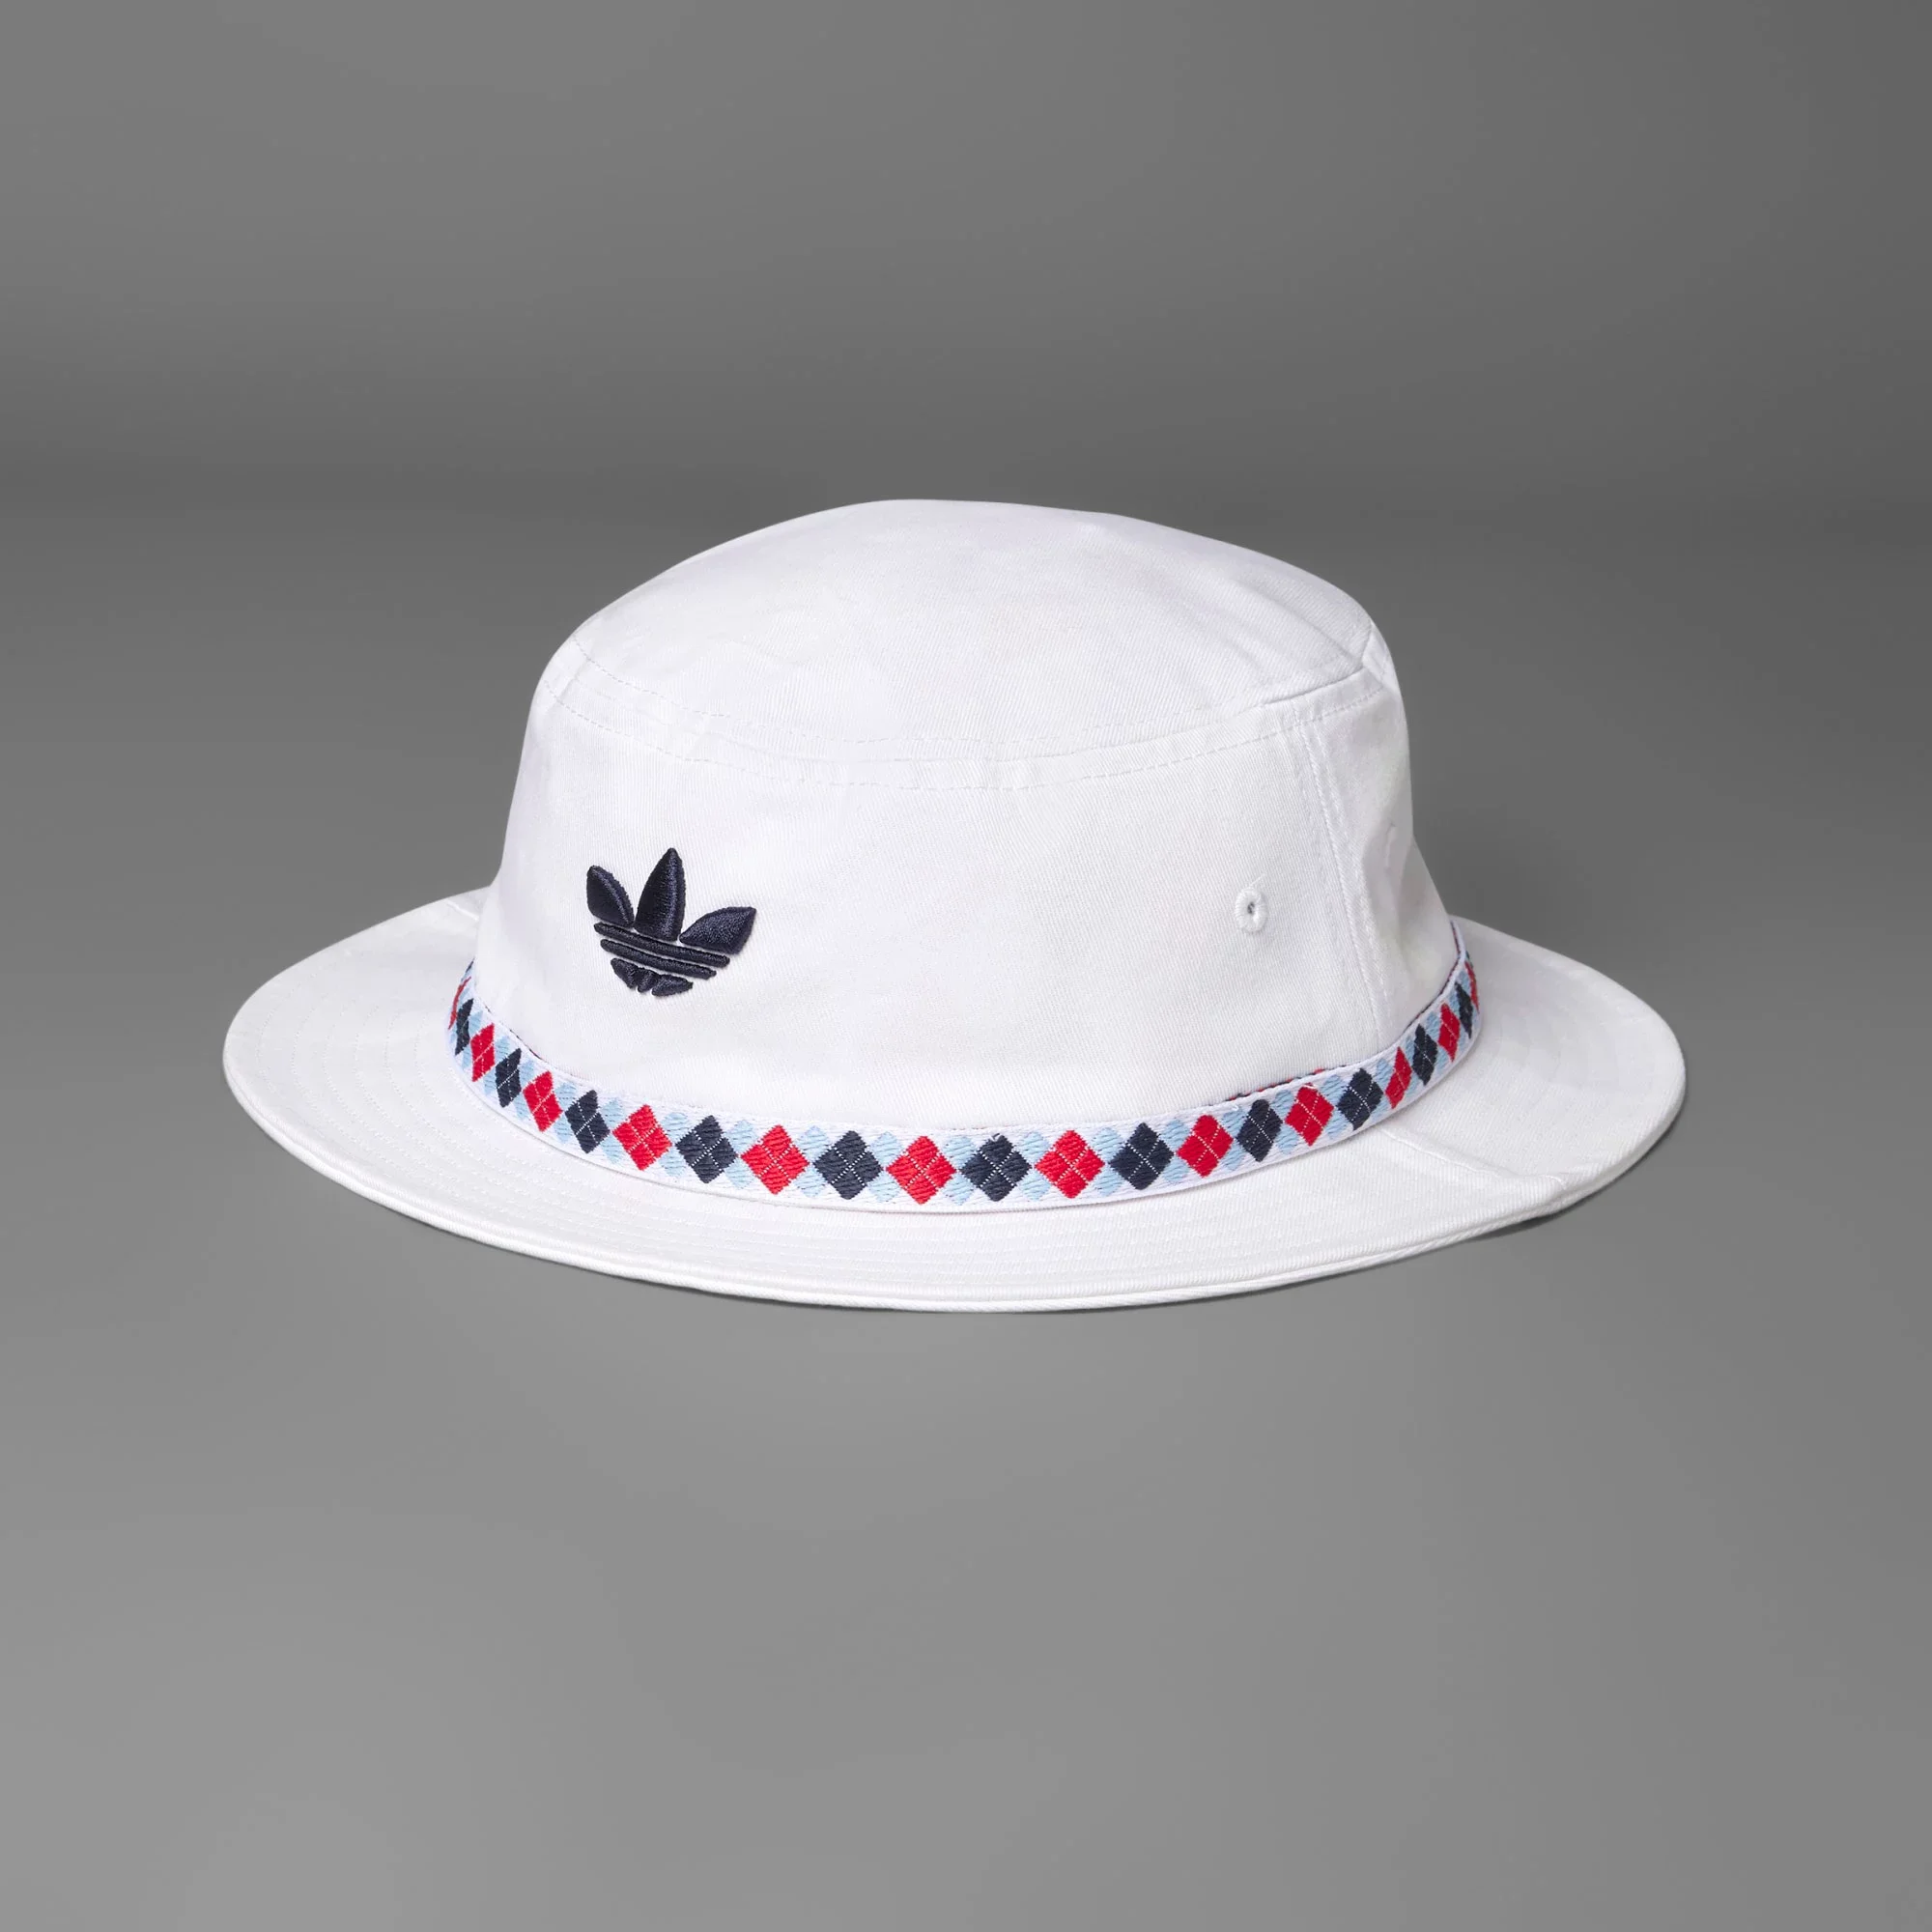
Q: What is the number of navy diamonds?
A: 11